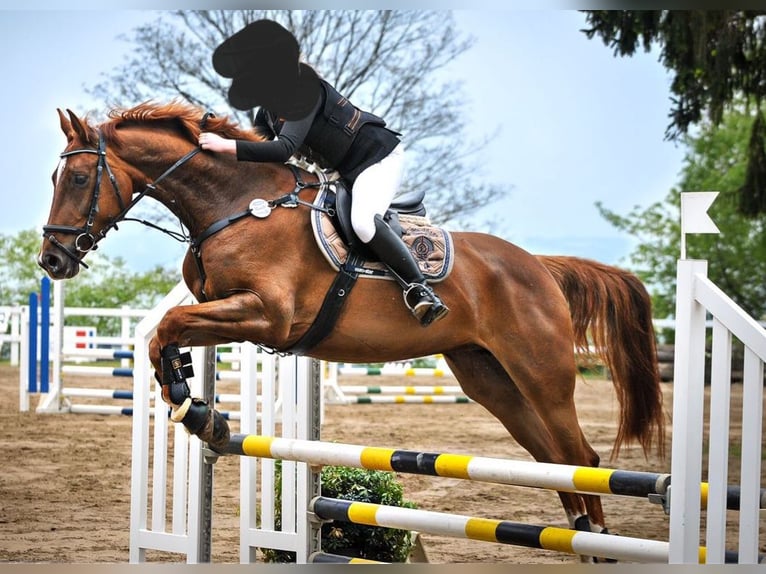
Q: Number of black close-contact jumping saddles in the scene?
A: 1